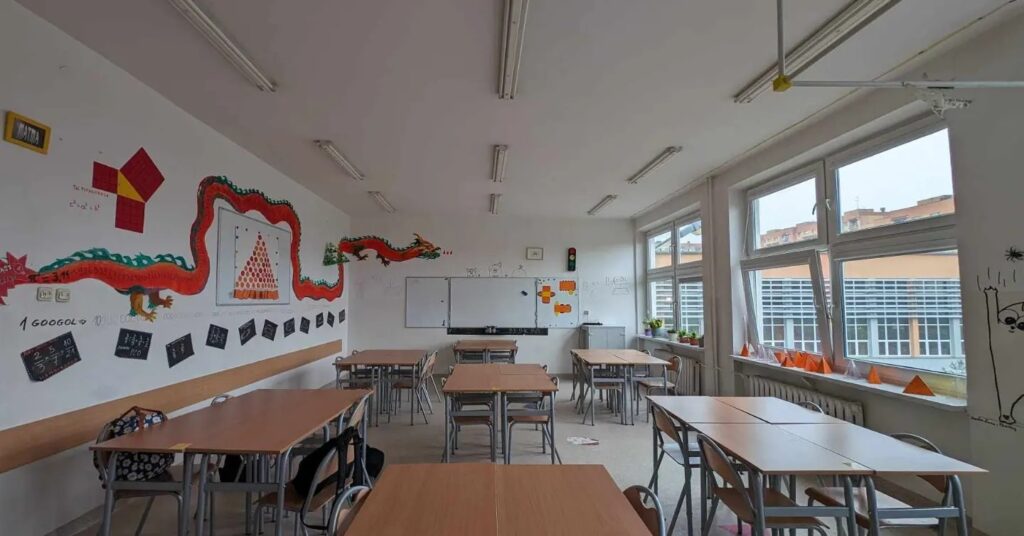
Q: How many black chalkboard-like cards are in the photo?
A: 11